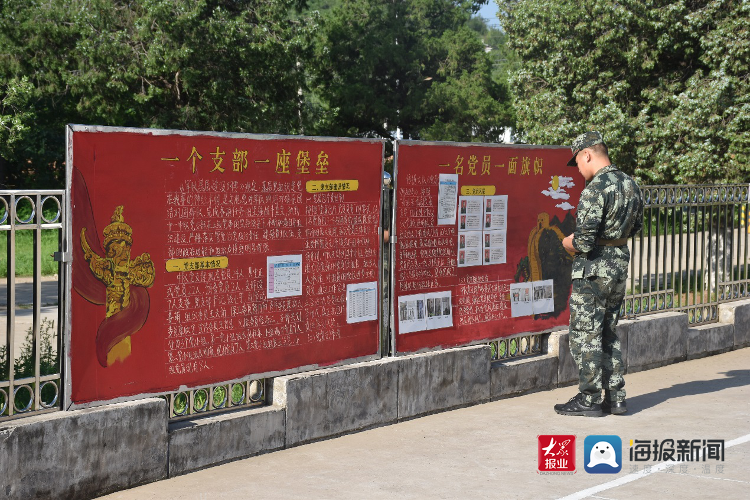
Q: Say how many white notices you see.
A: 11